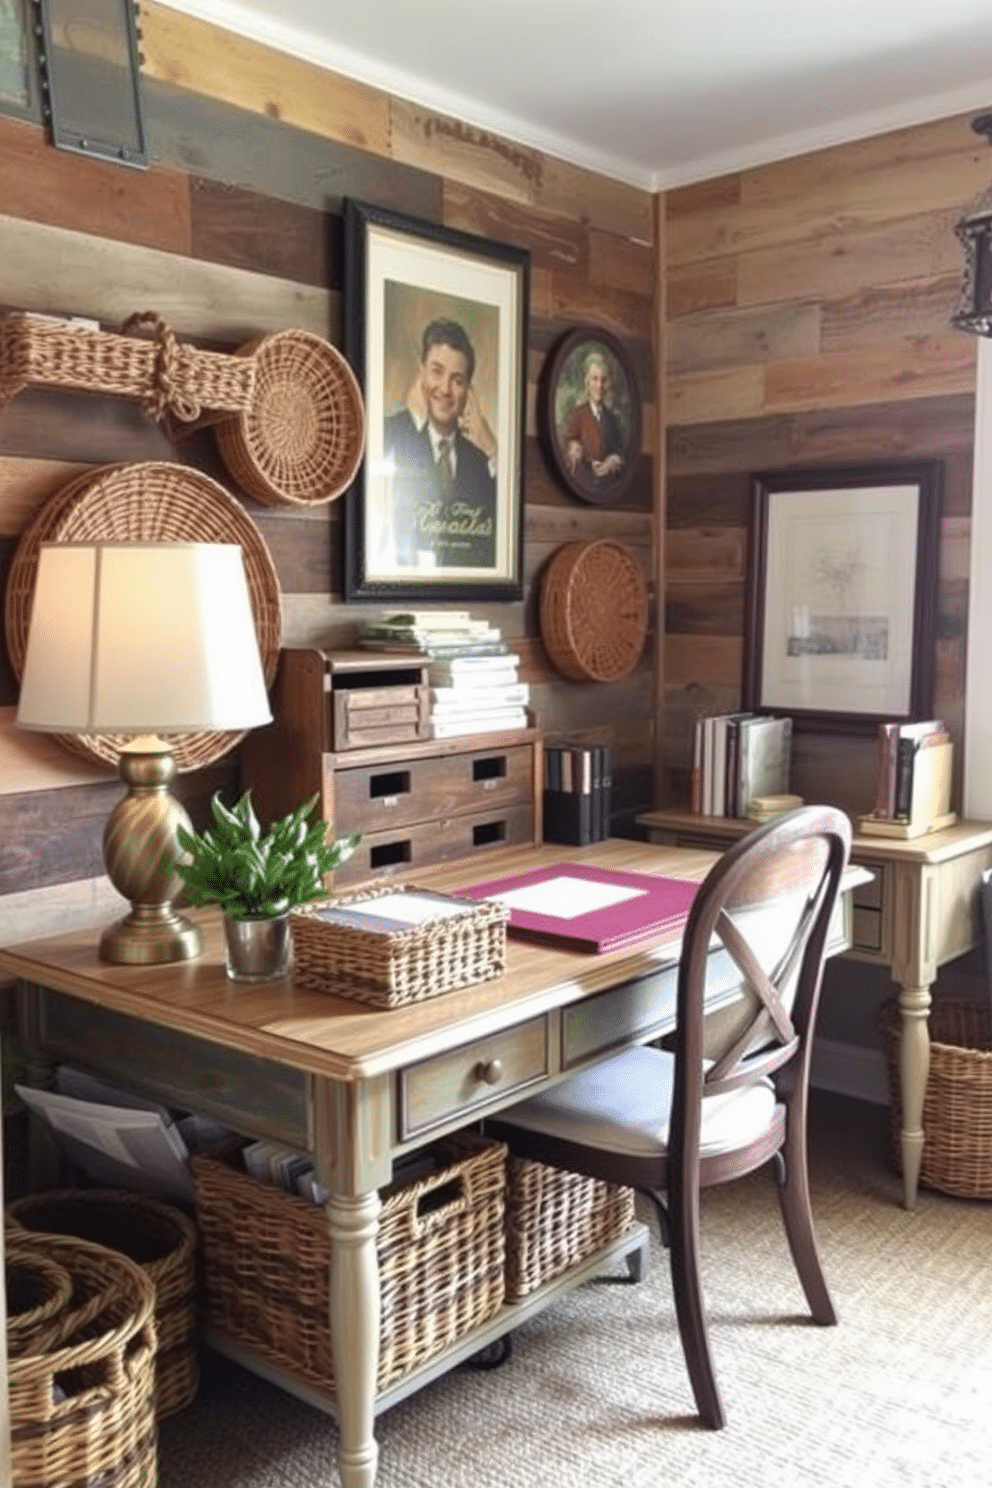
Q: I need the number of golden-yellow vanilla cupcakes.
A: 0